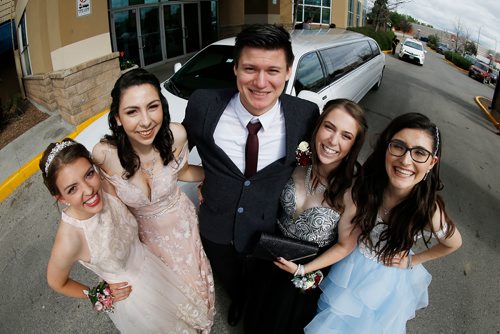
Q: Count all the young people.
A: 5